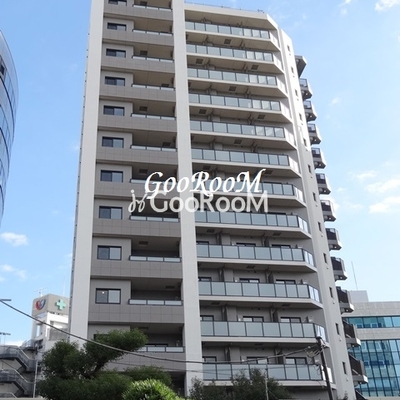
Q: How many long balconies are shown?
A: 12